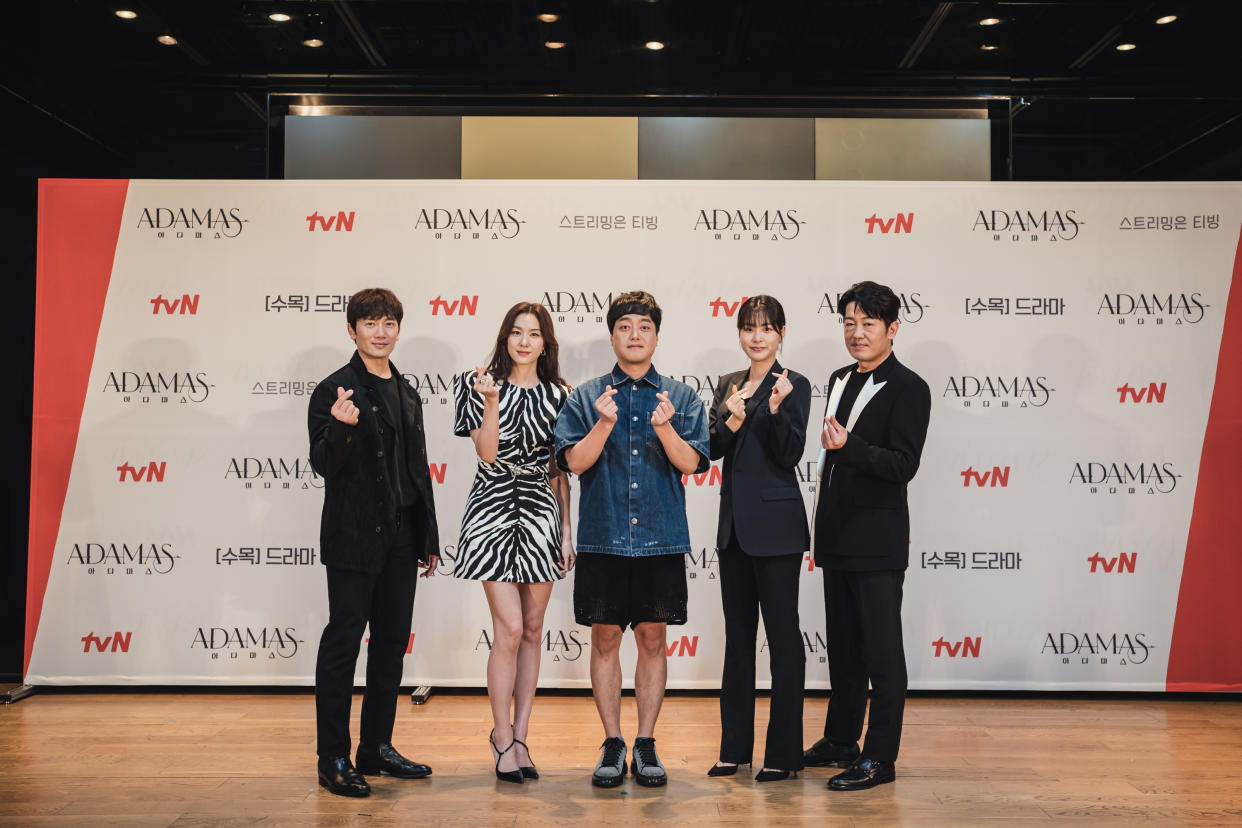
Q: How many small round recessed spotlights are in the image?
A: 11